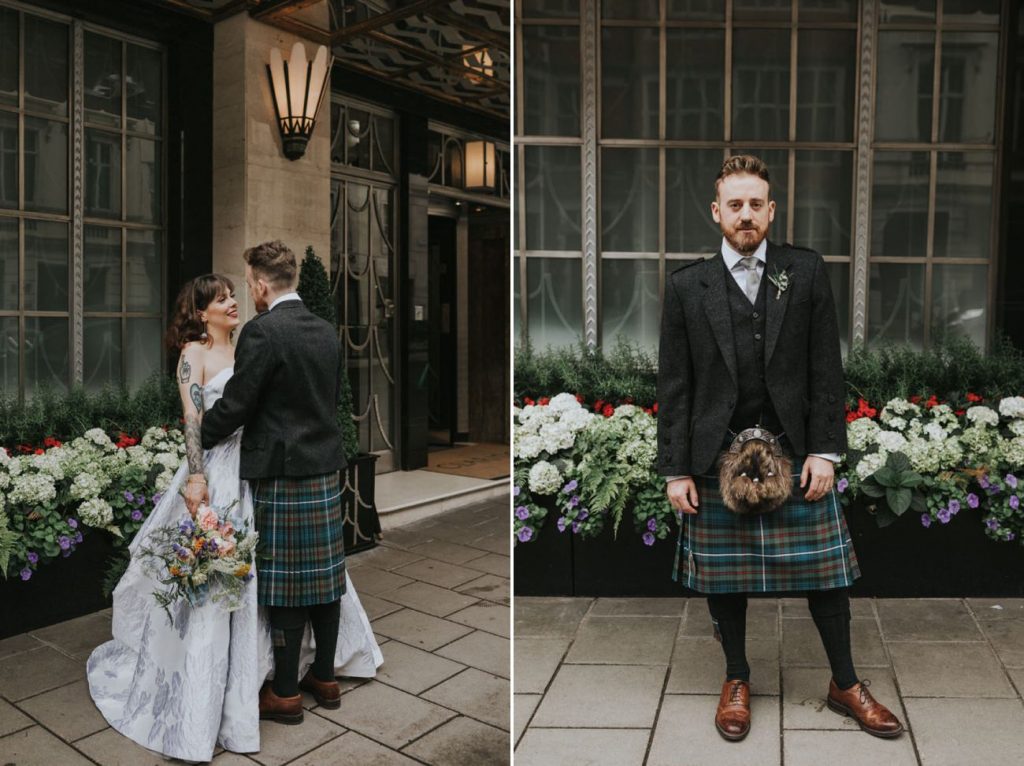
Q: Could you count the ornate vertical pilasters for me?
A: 3